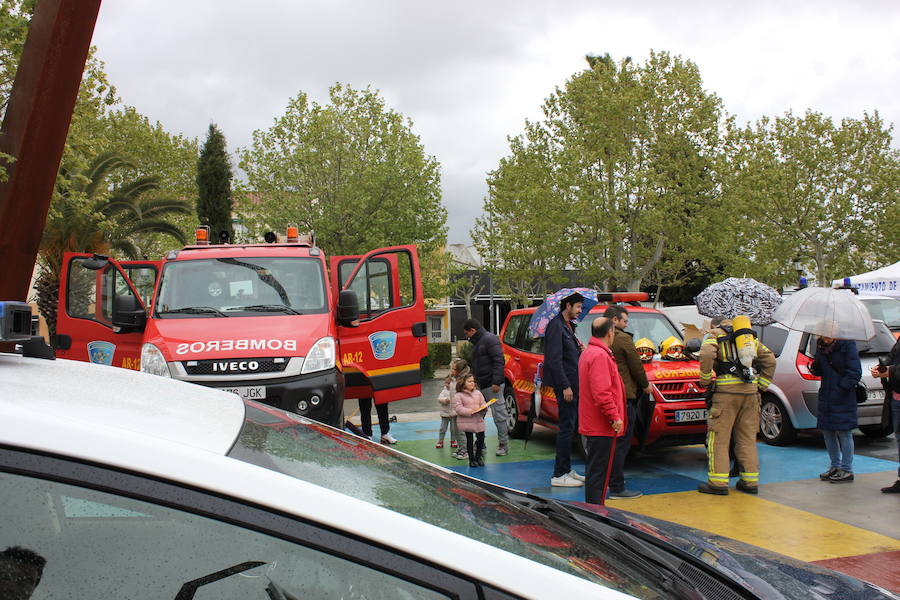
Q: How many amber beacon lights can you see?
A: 2